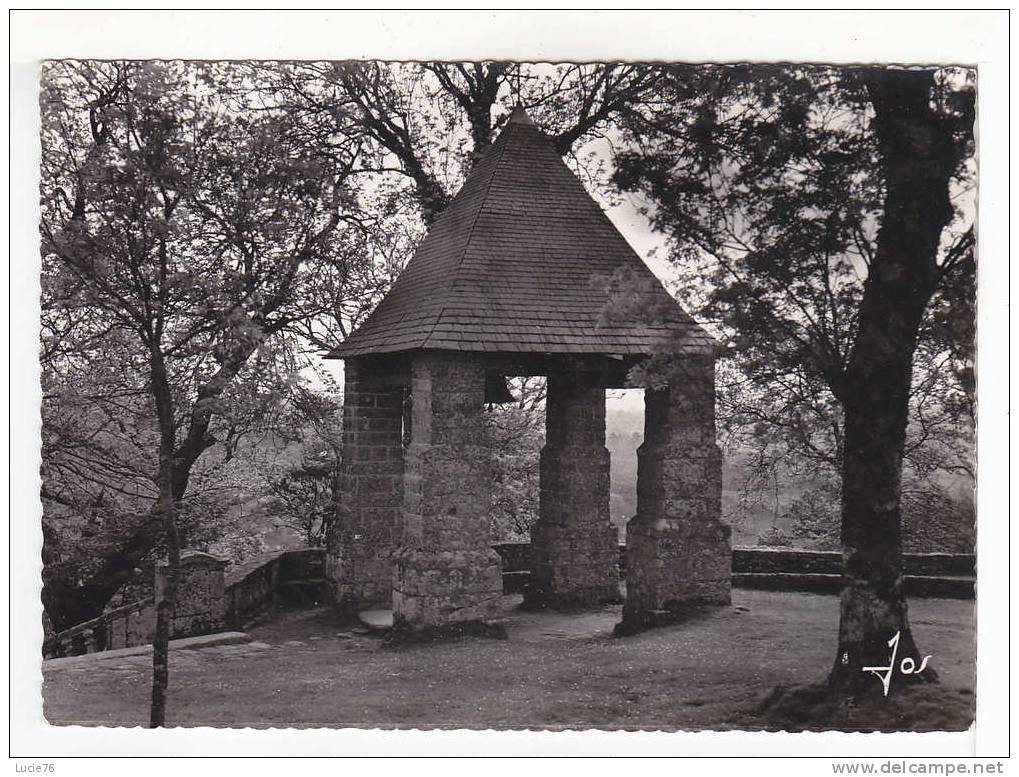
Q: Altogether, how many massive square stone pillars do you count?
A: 4